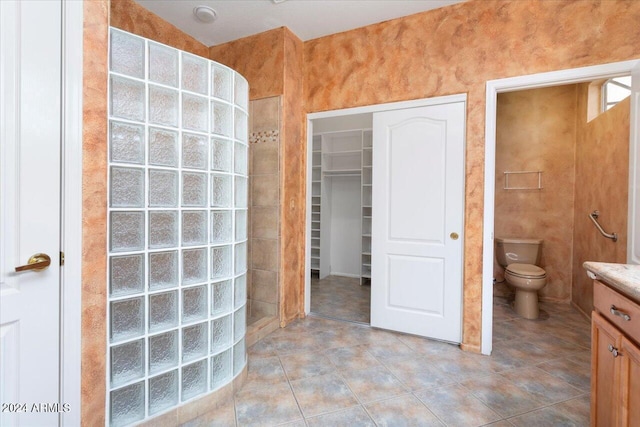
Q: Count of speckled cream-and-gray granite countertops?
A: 1